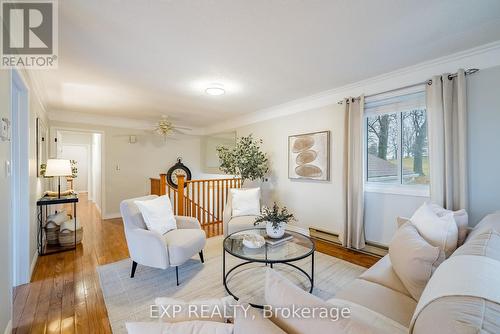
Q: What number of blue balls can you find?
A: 0